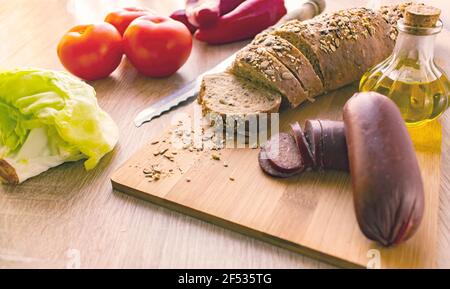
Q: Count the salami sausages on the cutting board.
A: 2